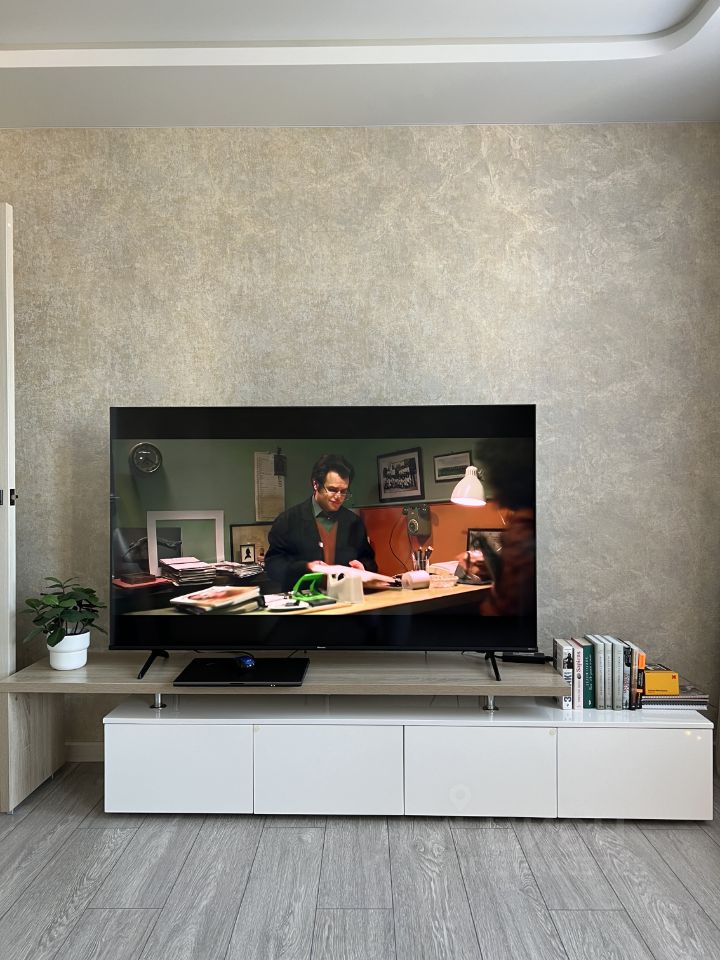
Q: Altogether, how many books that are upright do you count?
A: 9